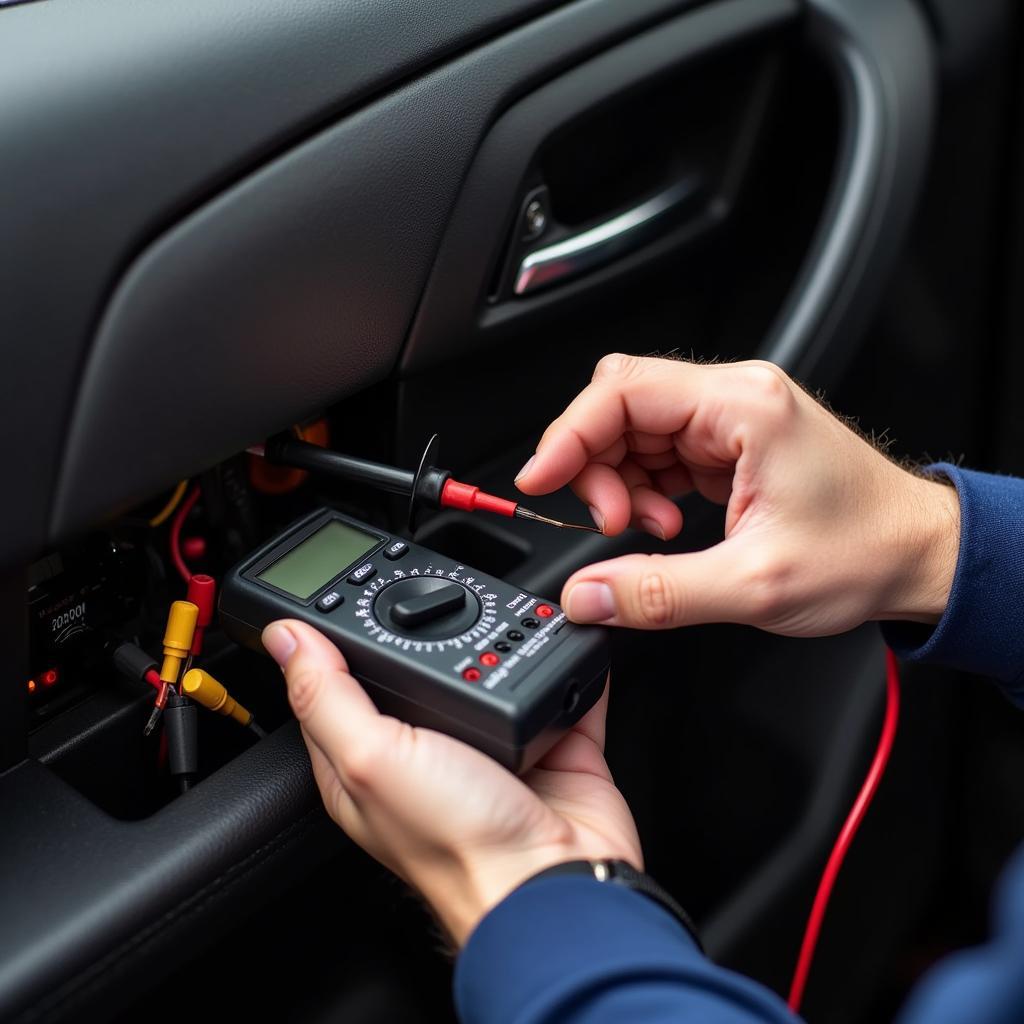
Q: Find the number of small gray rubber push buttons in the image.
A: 3